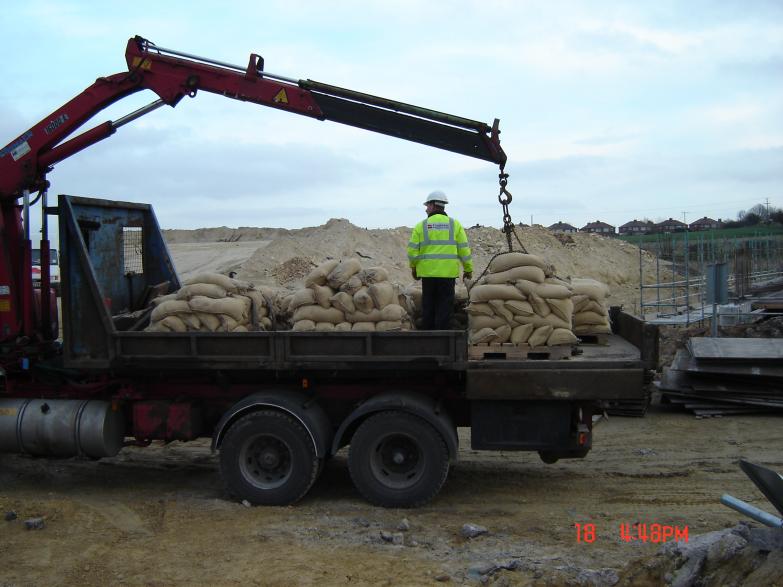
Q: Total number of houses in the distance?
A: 5